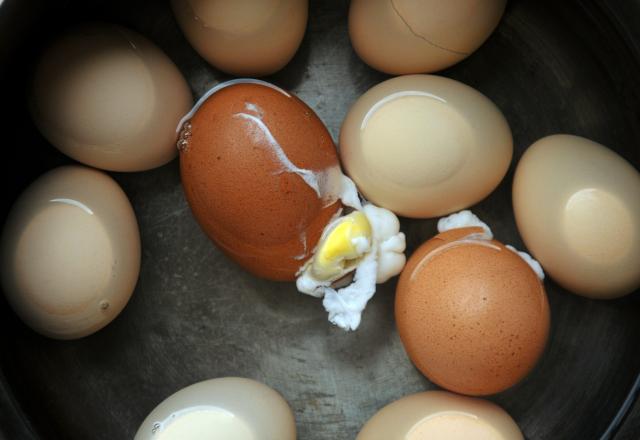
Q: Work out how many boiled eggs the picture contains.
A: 10